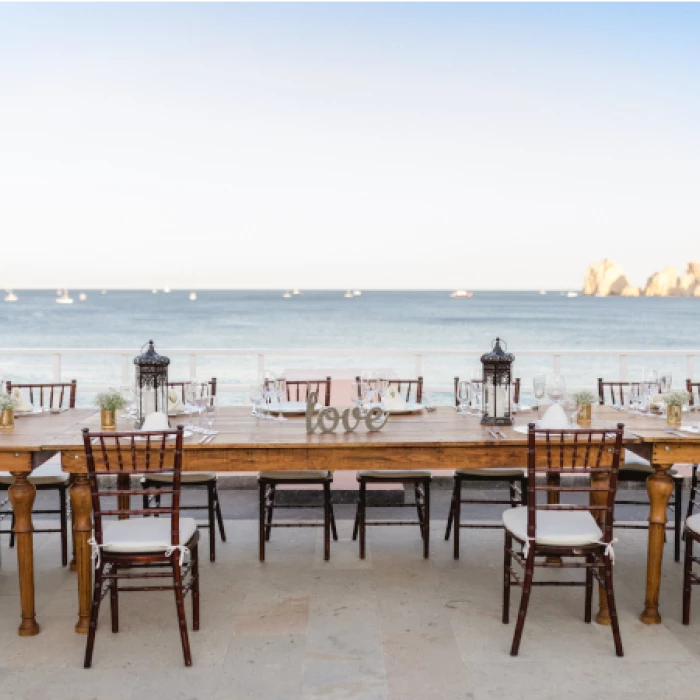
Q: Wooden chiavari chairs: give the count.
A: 10